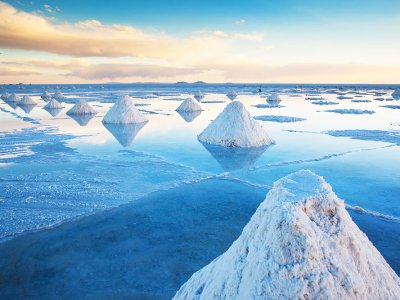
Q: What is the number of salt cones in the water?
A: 15